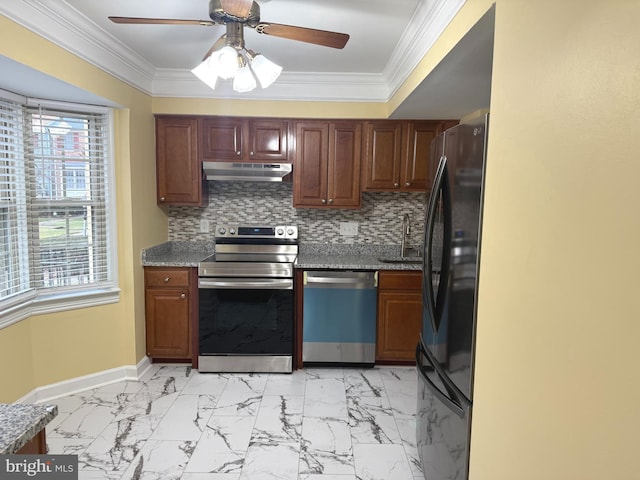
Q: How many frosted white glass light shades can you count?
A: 4